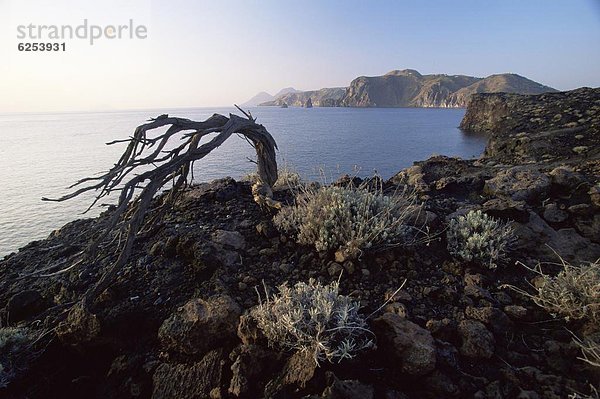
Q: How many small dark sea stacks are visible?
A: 2